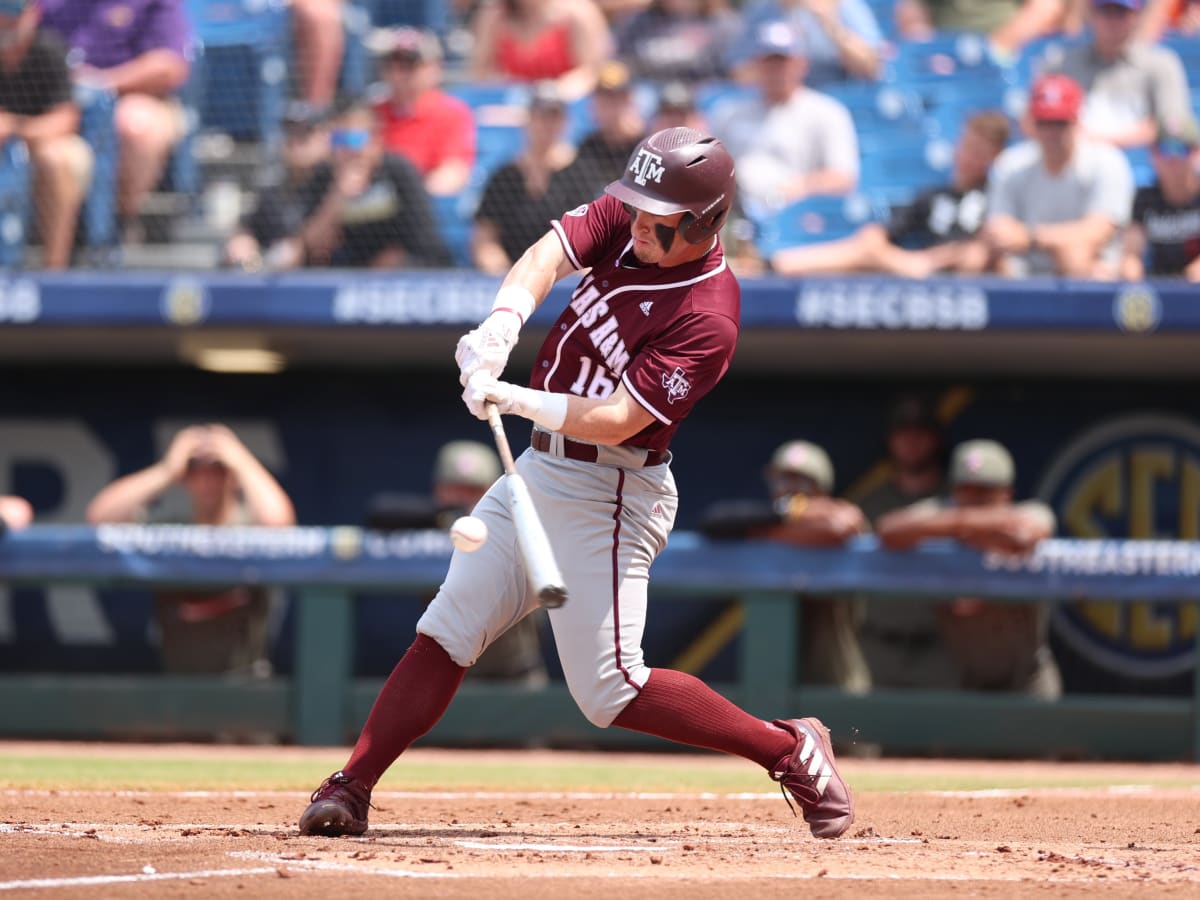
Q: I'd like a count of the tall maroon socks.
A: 2